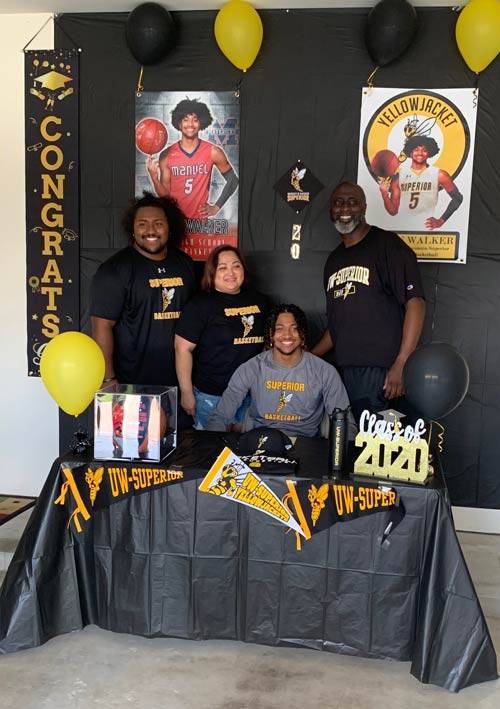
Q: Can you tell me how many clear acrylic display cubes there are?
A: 1